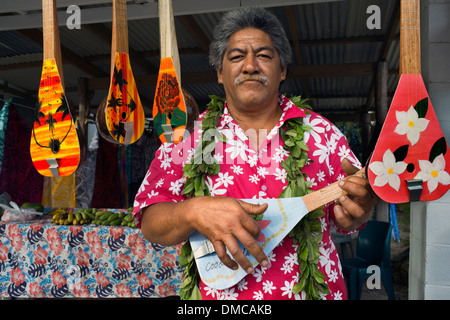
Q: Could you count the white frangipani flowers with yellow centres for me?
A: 3